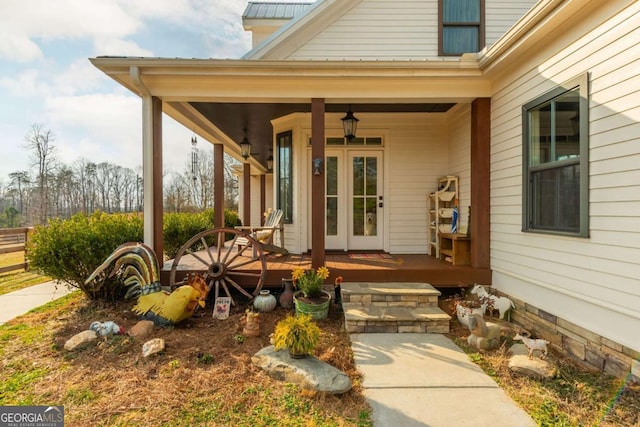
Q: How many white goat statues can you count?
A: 2